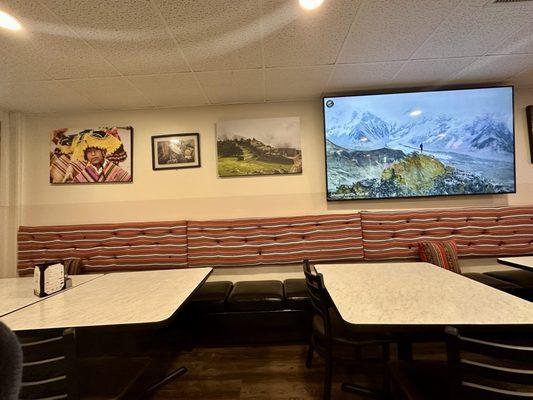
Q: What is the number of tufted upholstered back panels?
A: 3